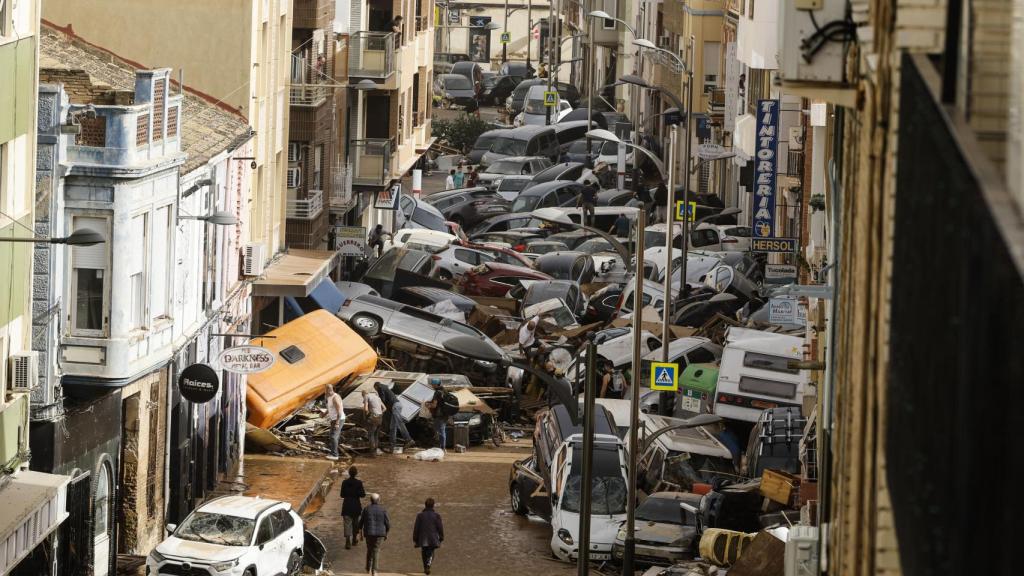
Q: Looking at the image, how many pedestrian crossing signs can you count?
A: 4